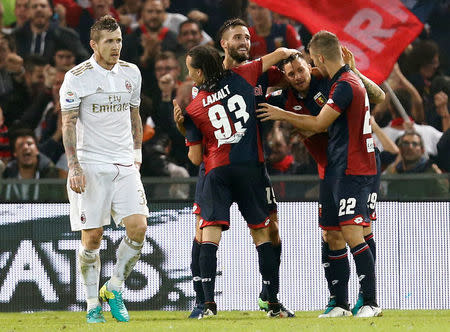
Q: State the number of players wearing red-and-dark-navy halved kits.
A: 4